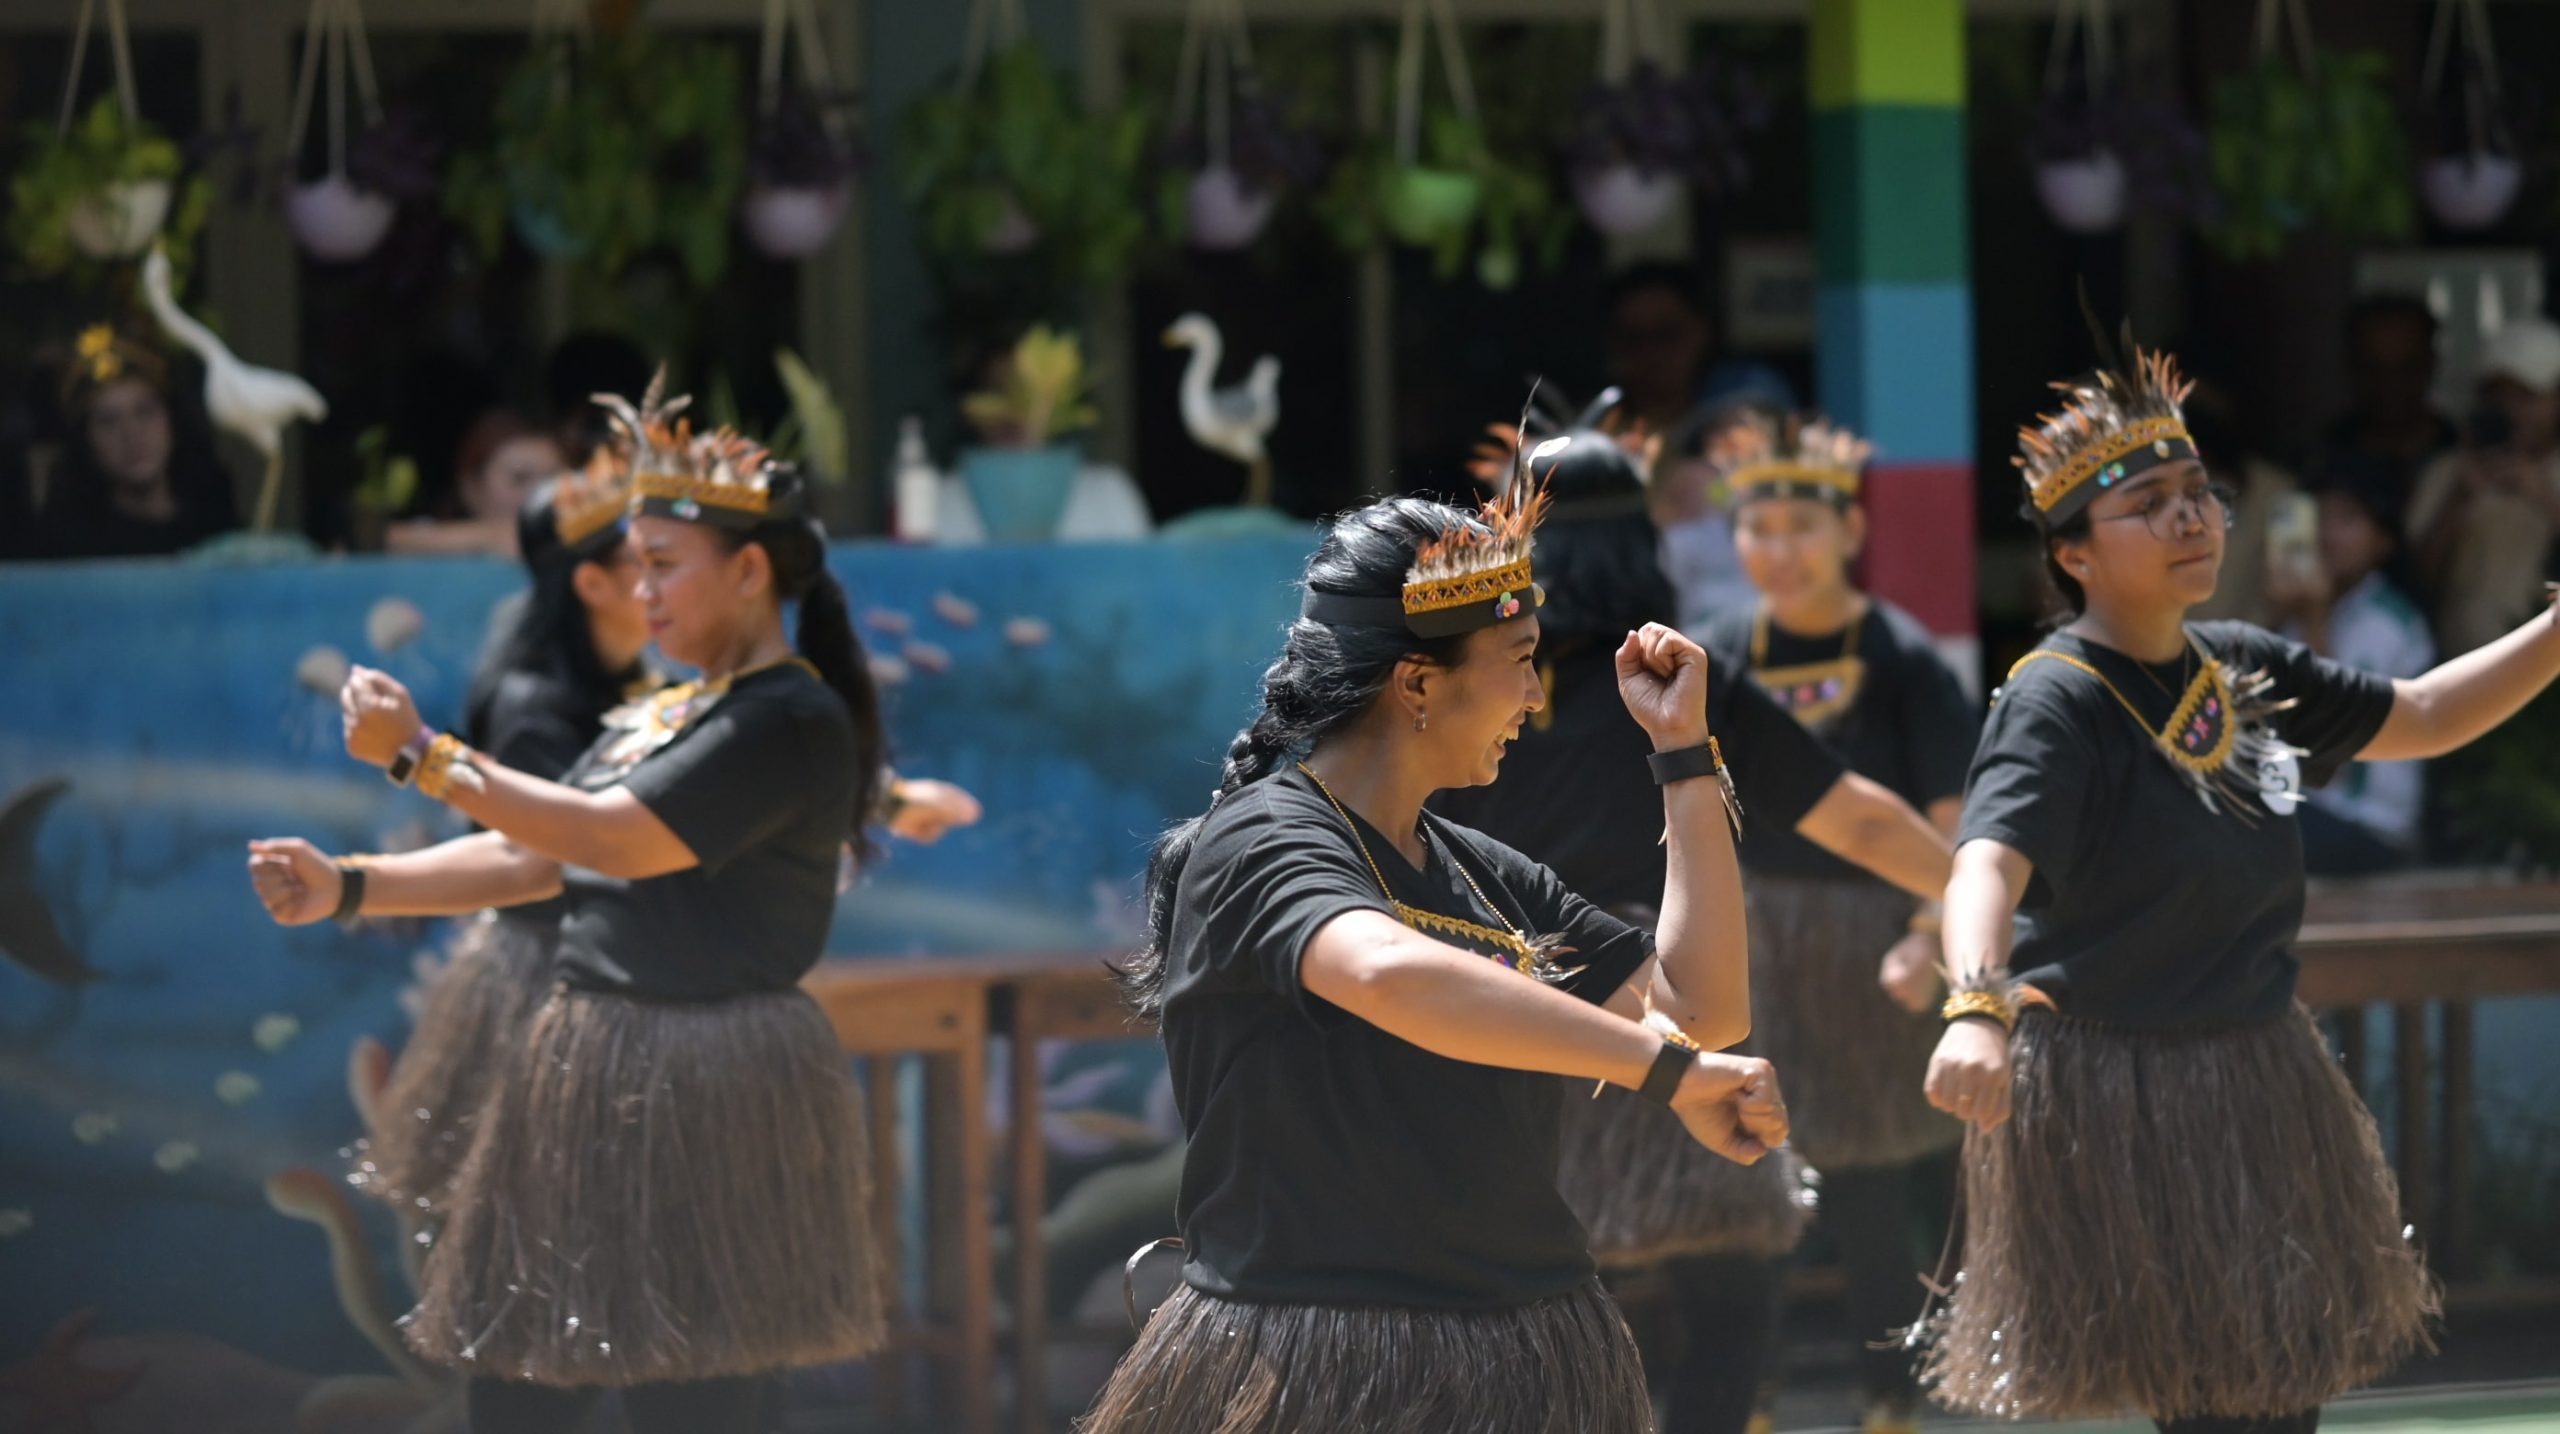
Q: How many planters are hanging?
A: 11